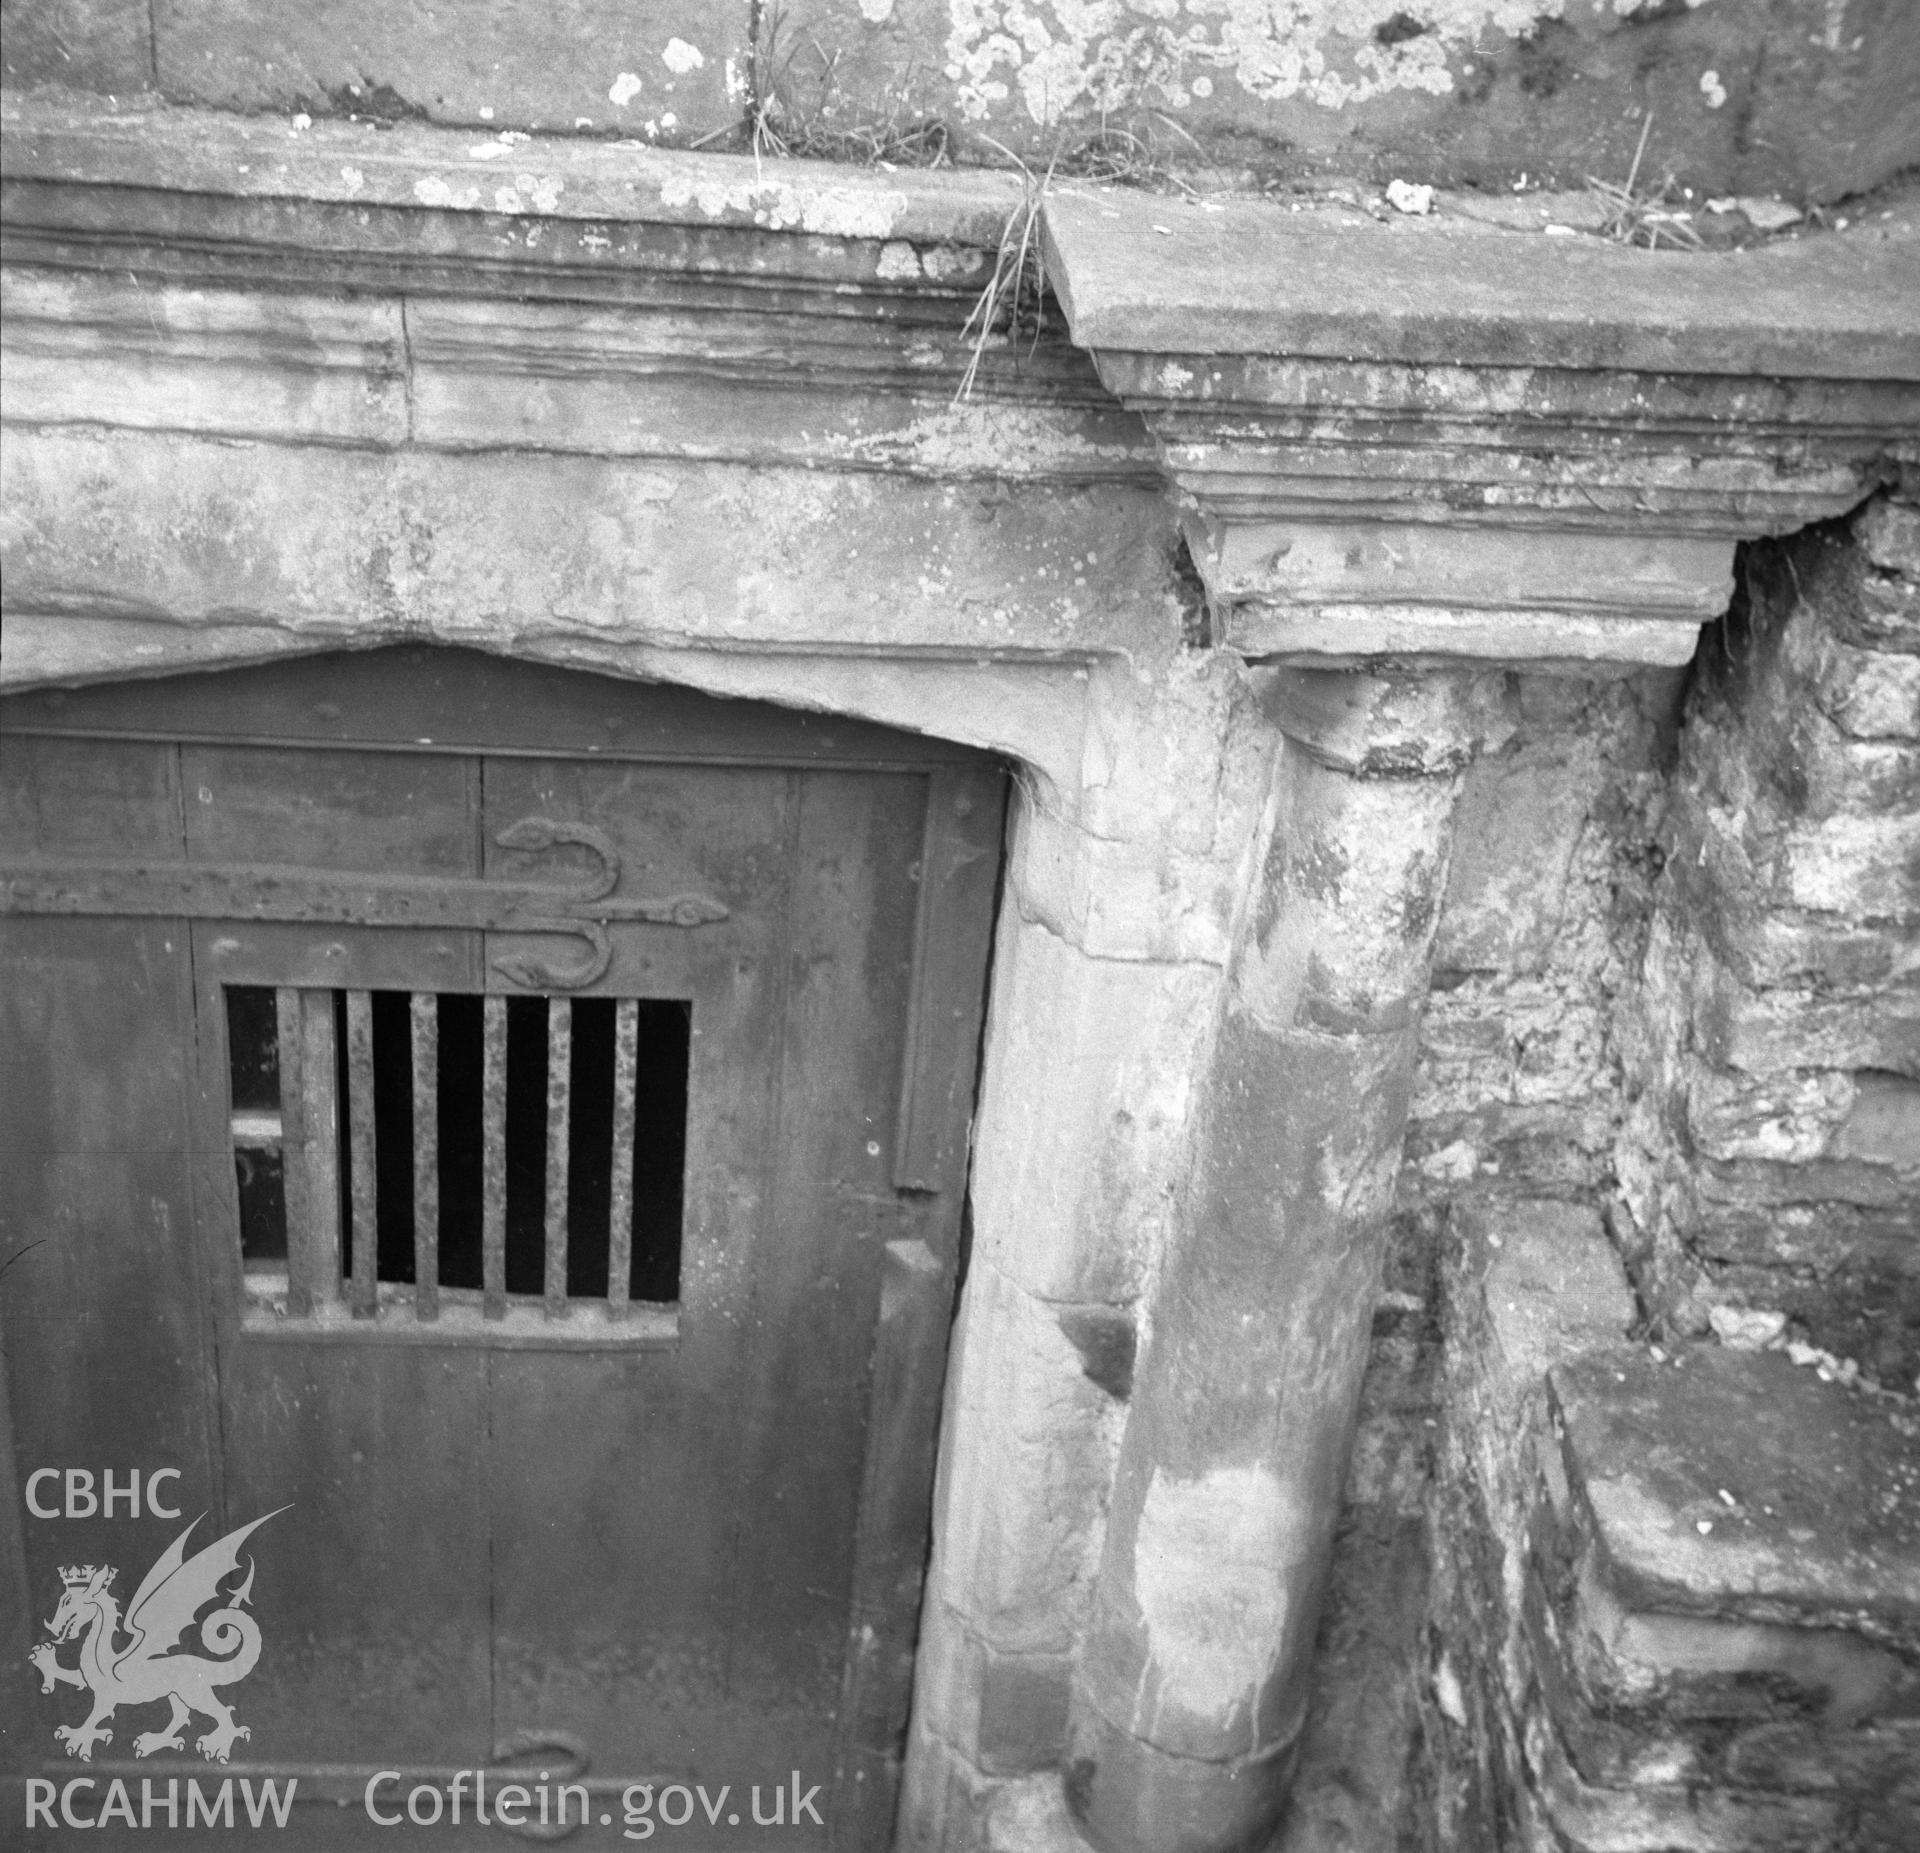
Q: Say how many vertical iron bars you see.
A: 6